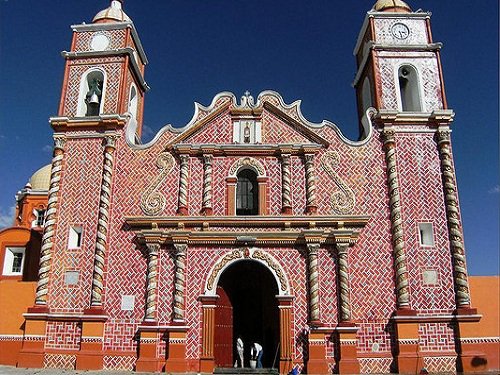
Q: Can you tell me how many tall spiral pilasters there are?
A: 4